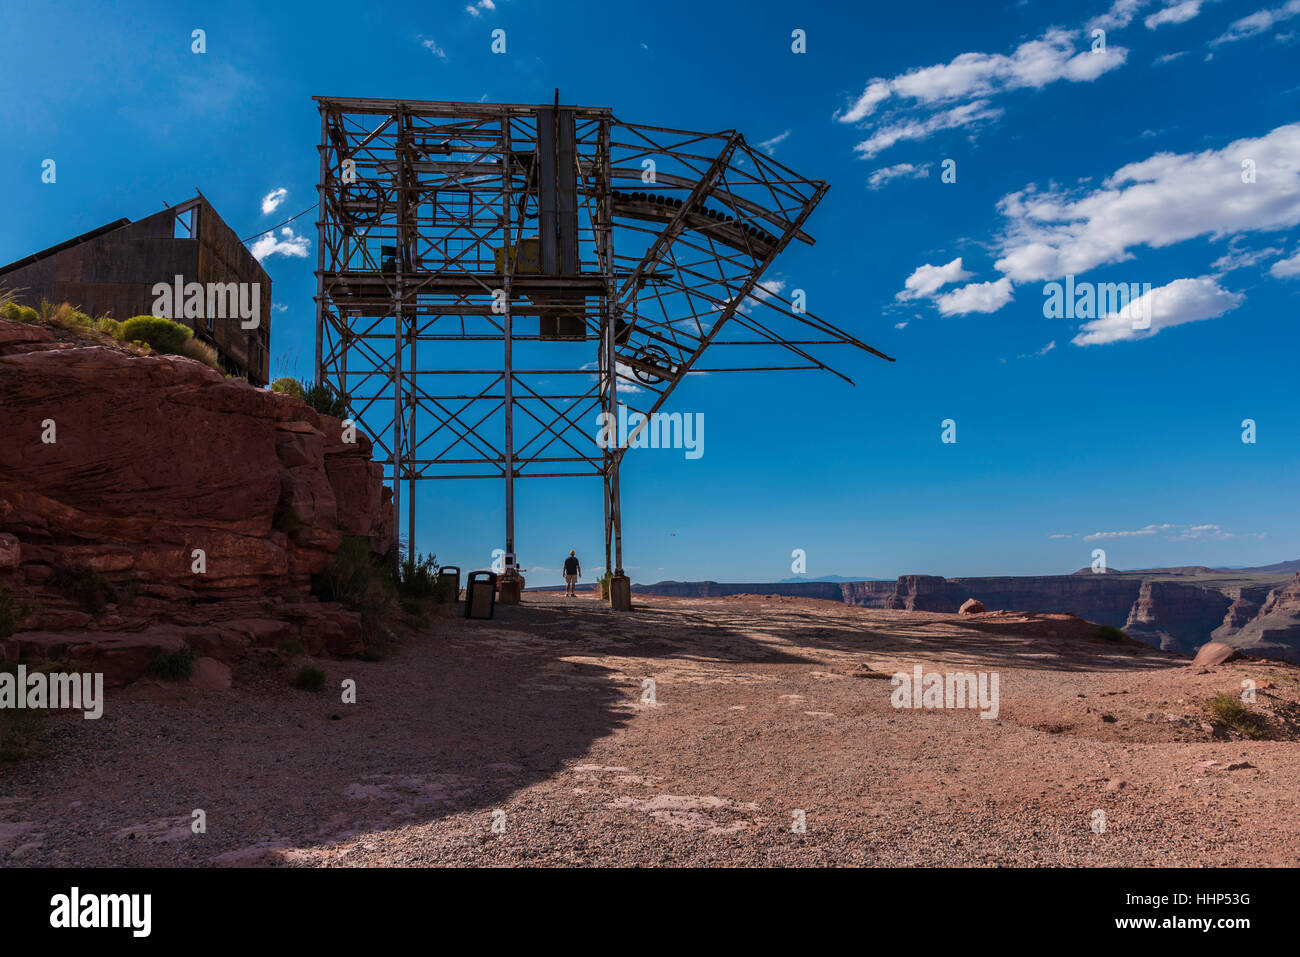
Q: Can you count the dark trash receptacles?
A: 2